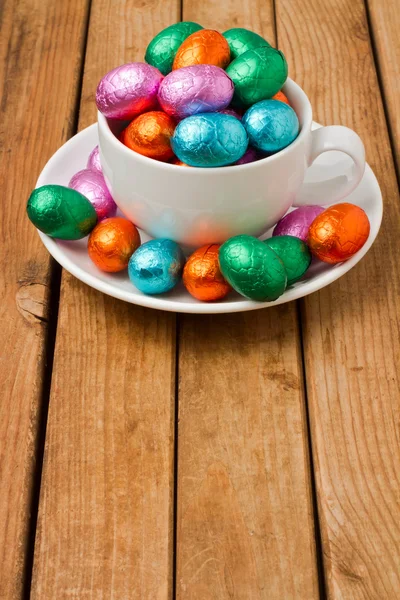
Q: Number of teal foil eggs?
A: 3